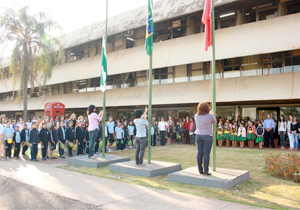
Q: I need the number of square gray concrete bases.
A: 3